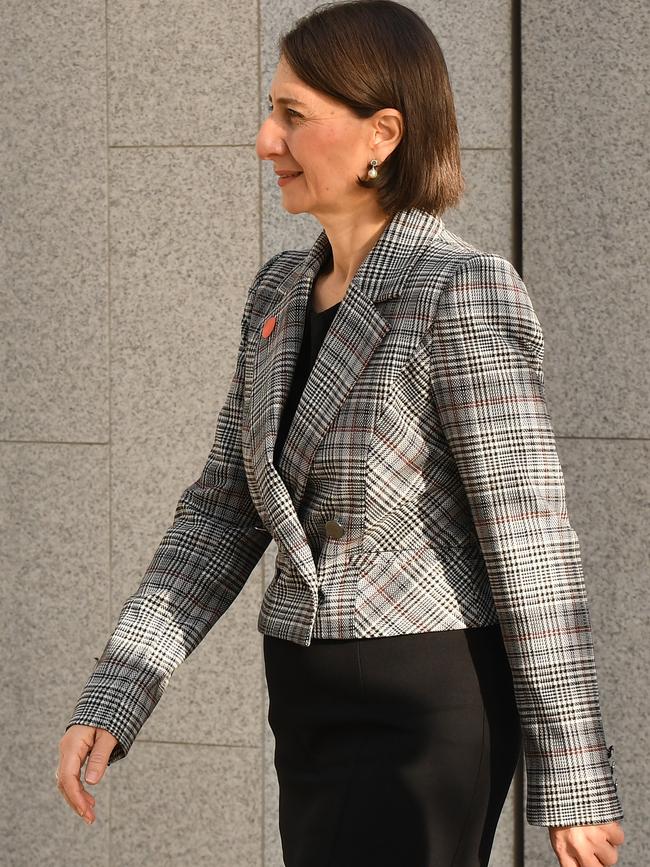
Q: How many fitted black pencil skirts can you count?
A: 1